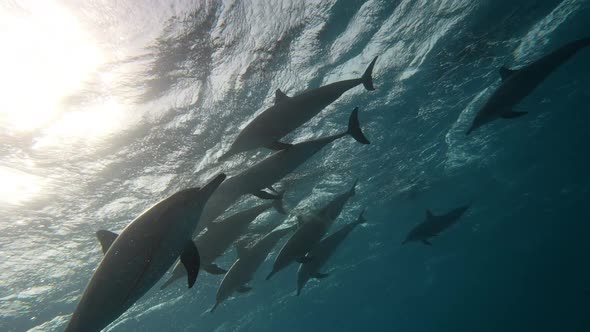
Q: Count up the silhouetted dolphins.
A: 9